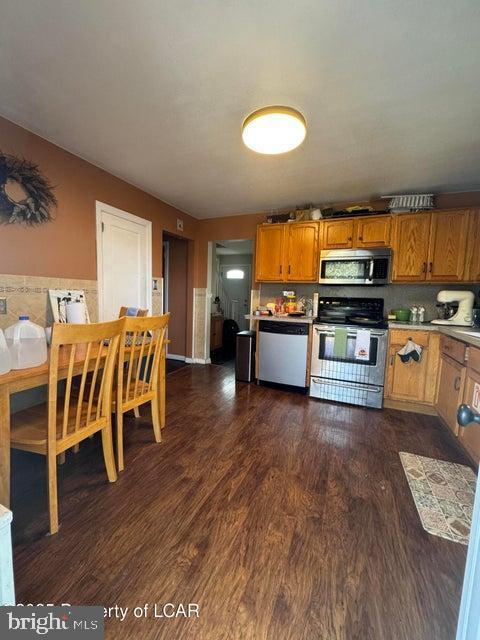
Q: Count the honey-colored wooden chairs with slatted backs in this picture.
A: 2